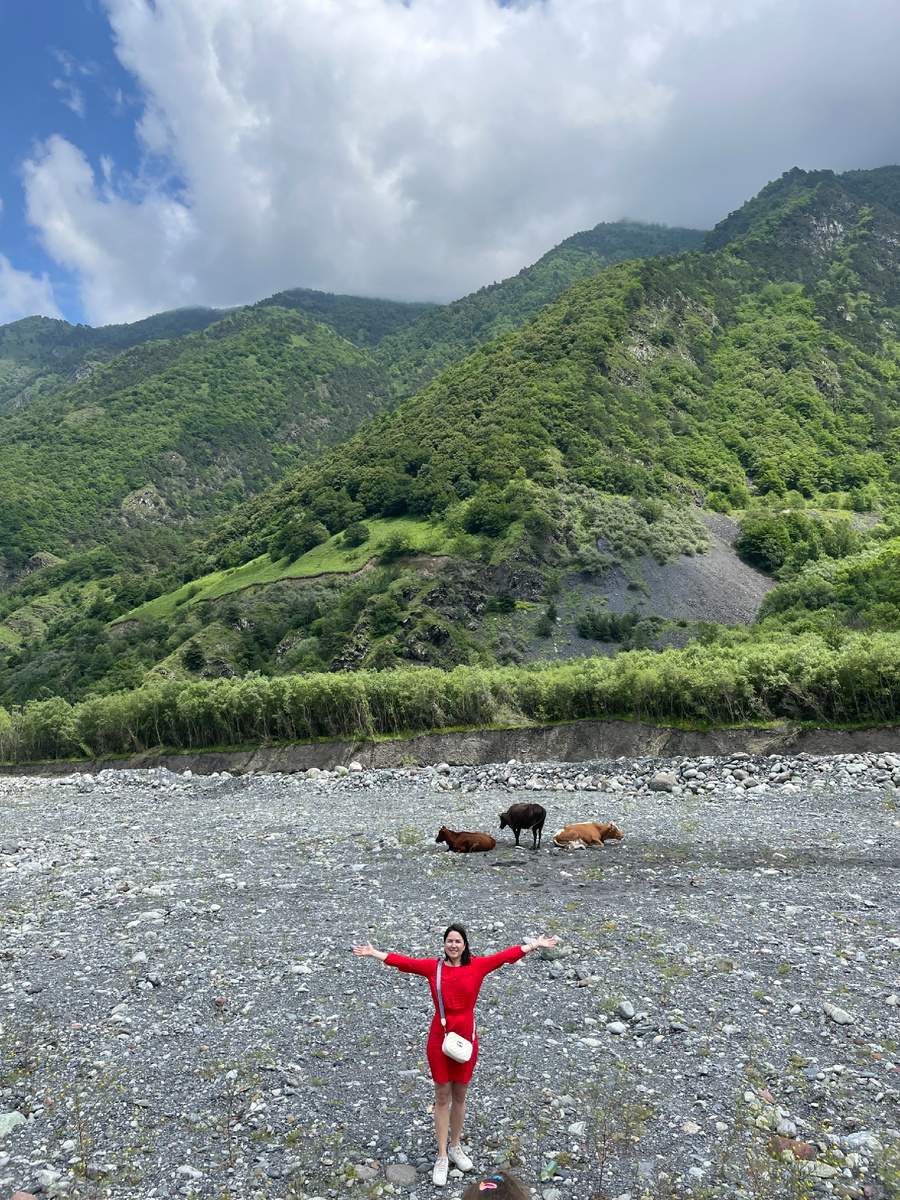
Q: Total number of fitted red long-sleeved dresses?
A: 1